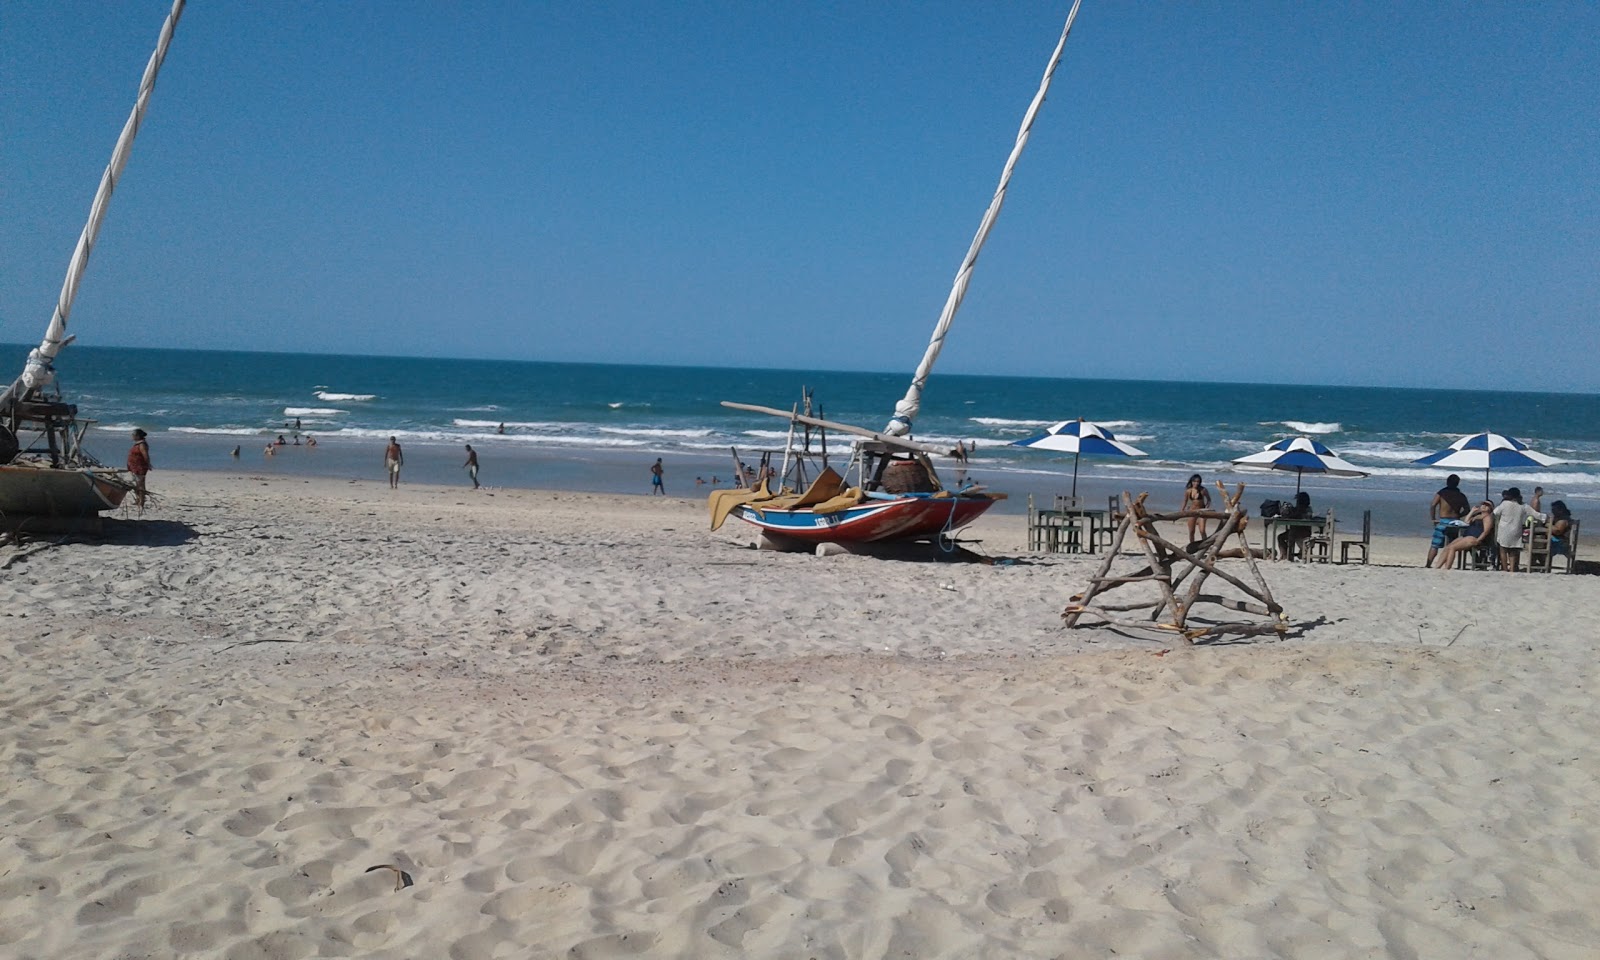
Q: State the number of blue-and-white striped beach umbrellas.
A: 3